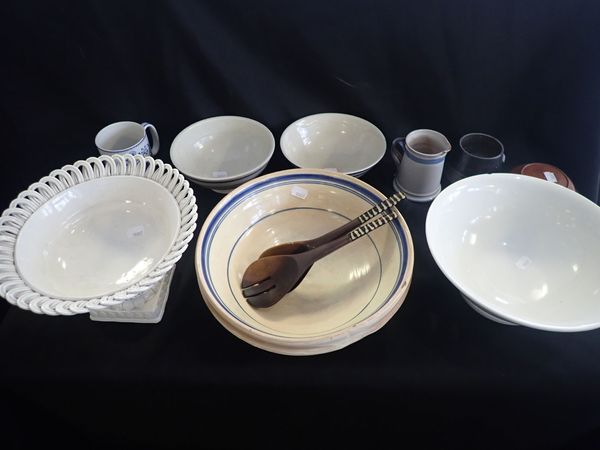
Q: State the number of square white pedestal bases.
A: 1